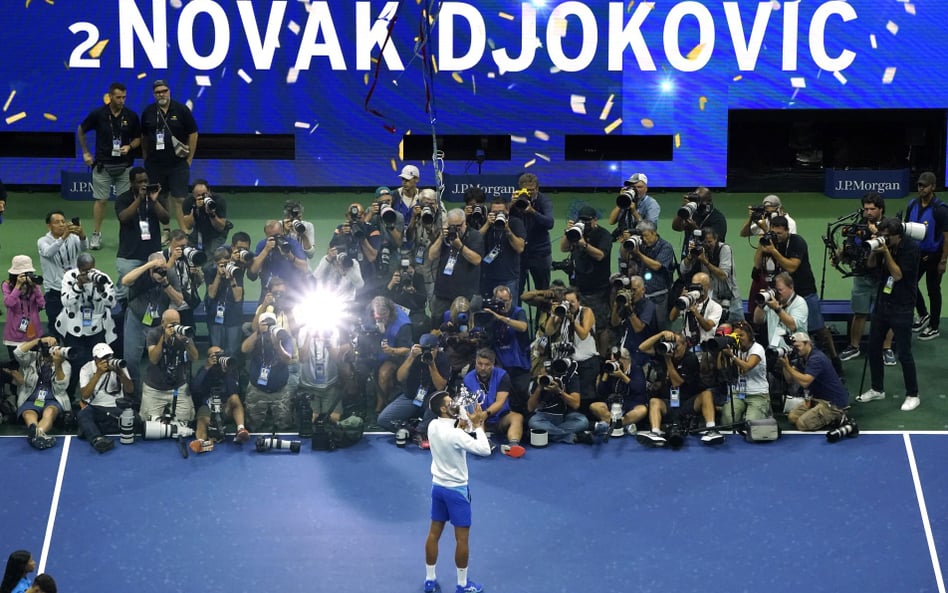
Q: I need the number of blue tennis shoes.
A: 2